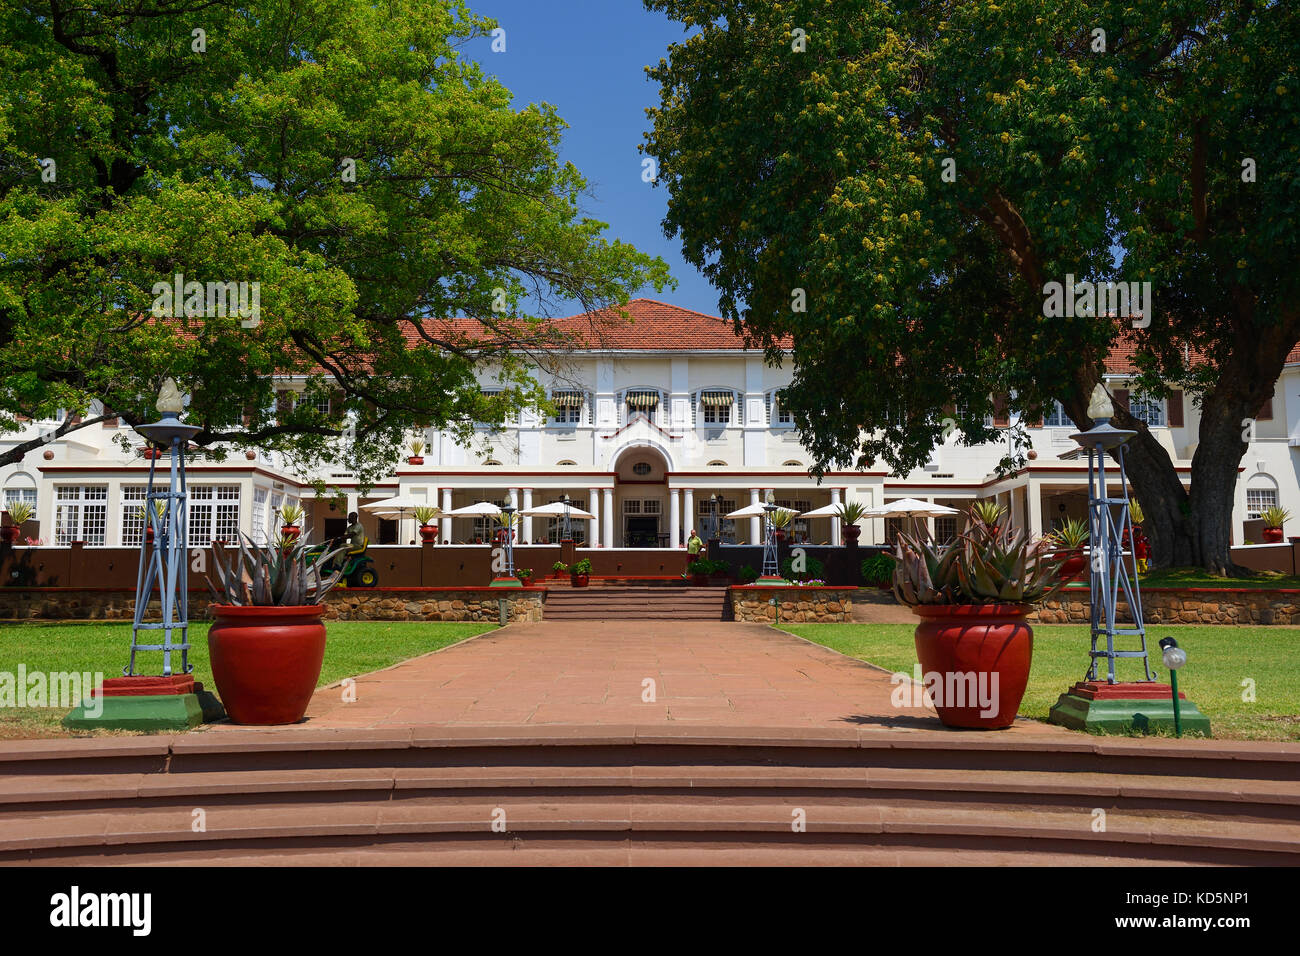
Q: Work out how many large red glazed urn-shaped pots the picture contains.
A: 2